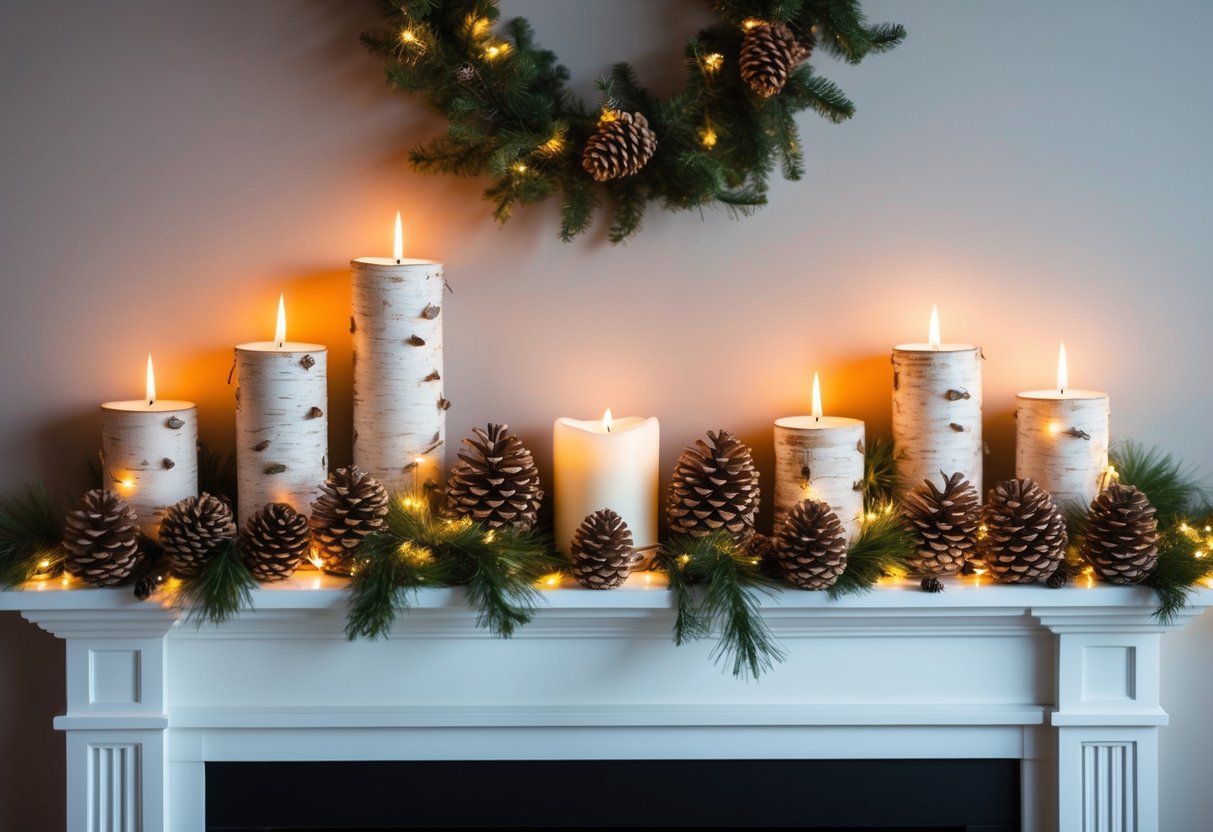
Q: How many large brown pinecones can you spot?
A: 13